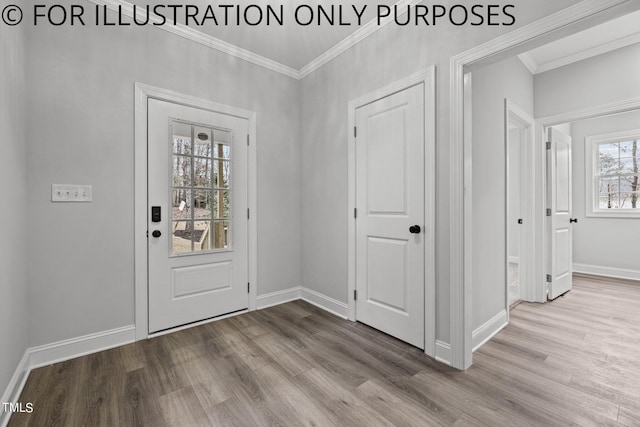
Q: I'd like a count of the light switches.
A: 4